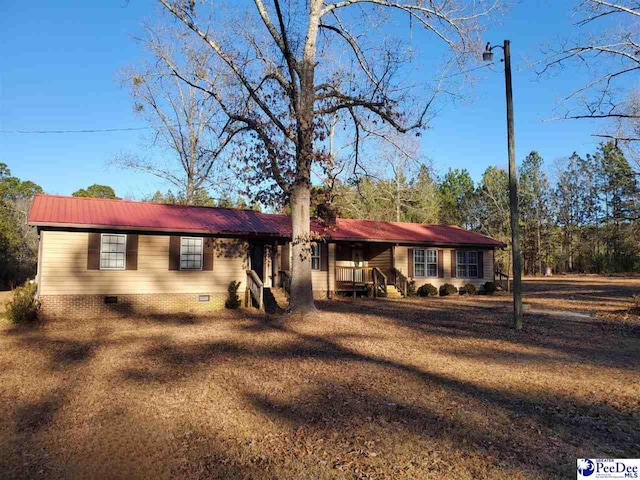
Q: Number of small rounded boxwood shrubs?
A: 4